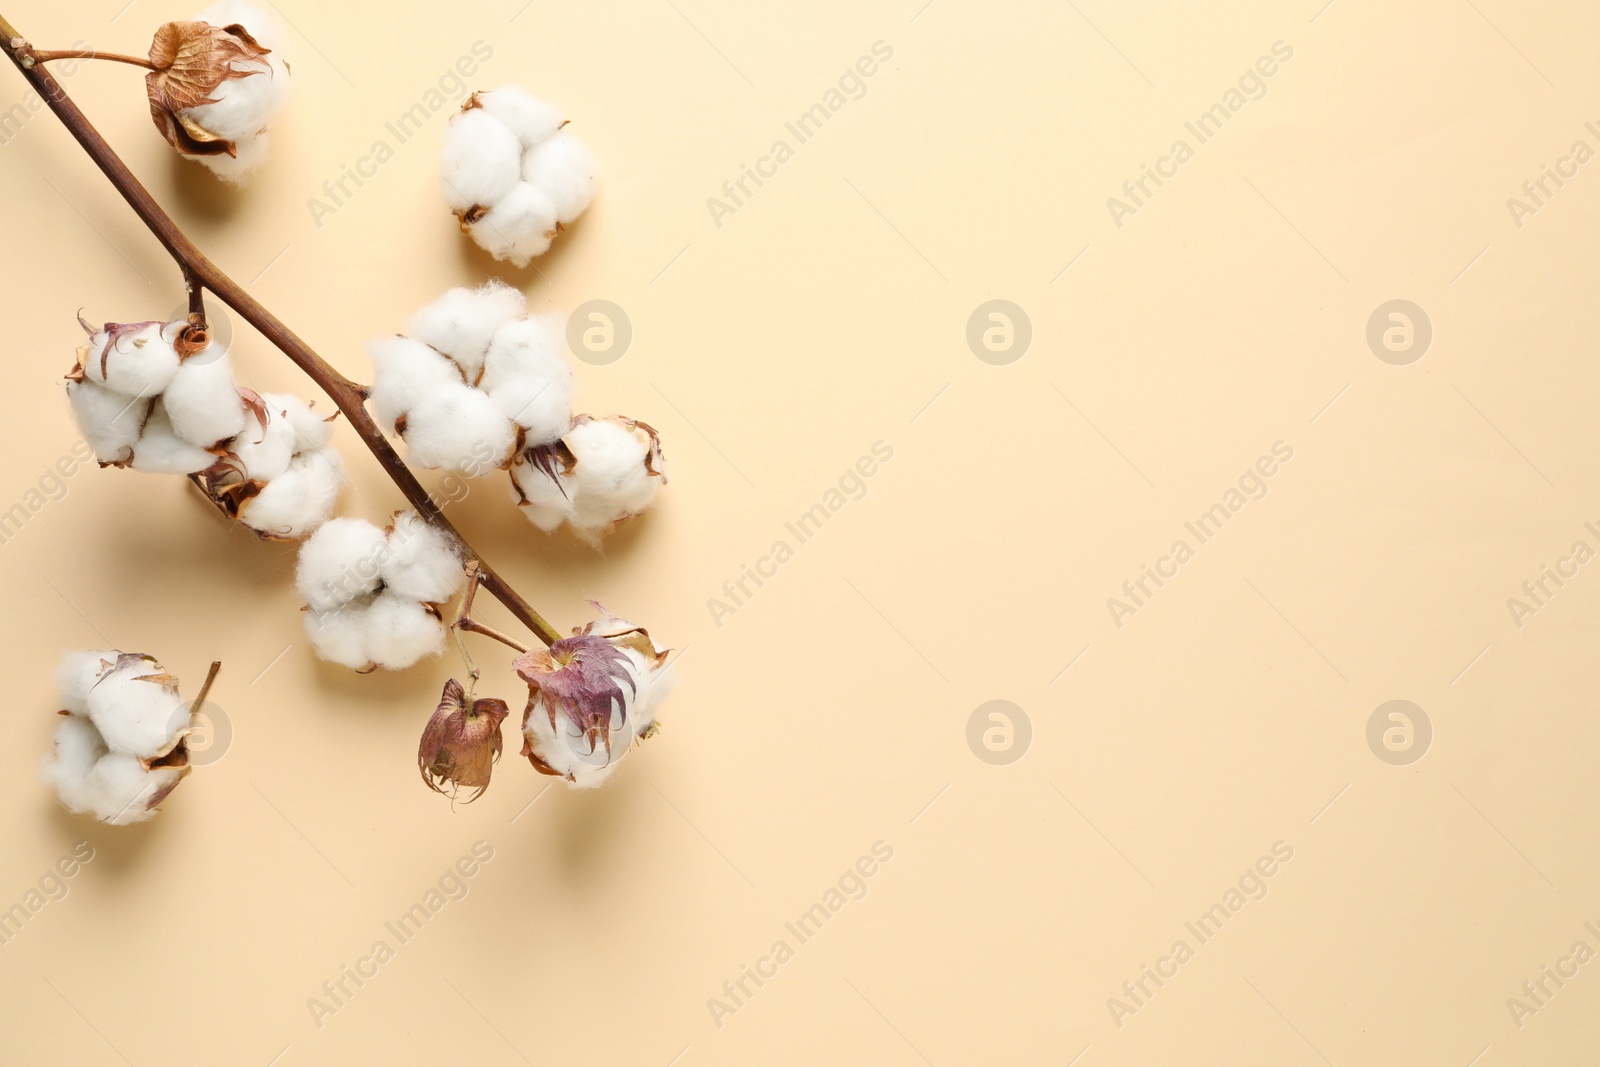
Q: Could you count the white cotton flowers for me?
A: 9